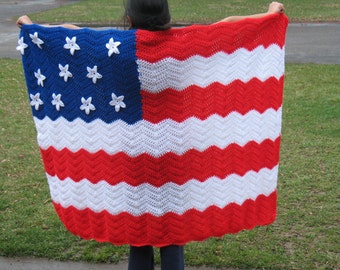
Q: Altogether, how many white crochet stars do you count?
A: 11